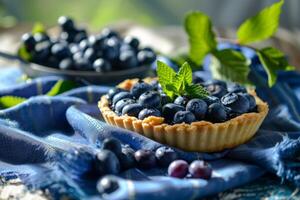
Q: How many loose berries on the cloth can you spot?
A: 8